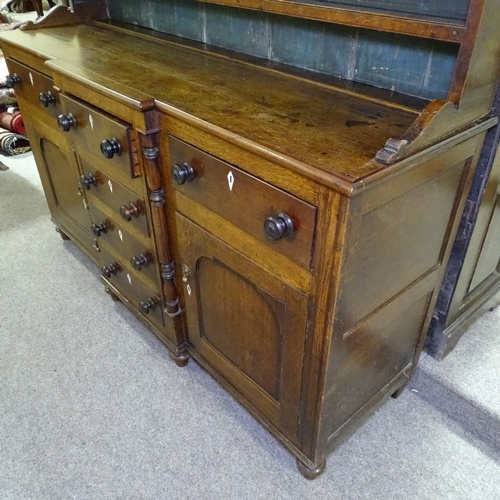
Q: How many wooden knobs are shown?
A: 12